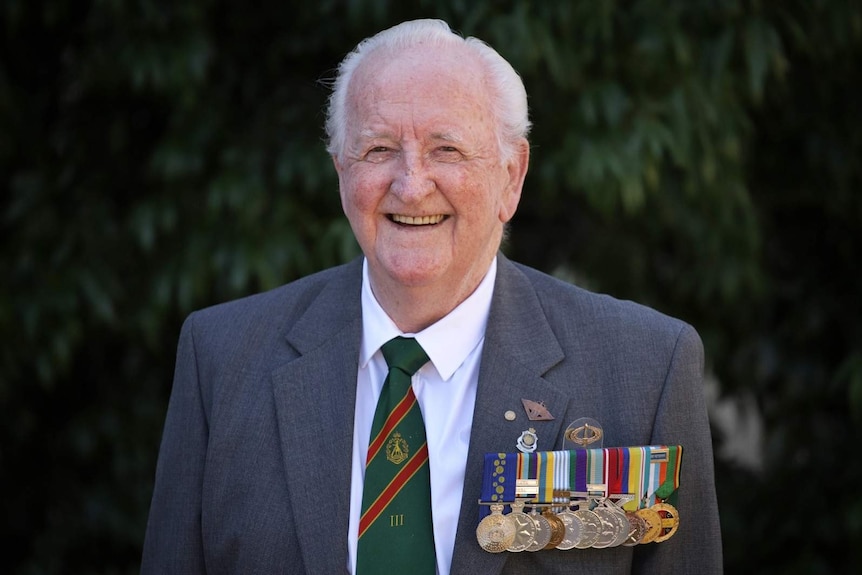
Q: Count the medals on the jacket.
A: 11